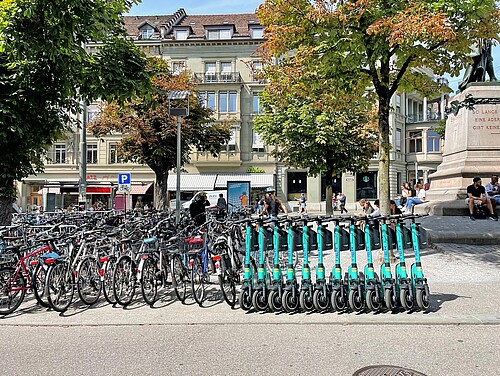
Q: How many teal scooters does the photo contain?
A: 12